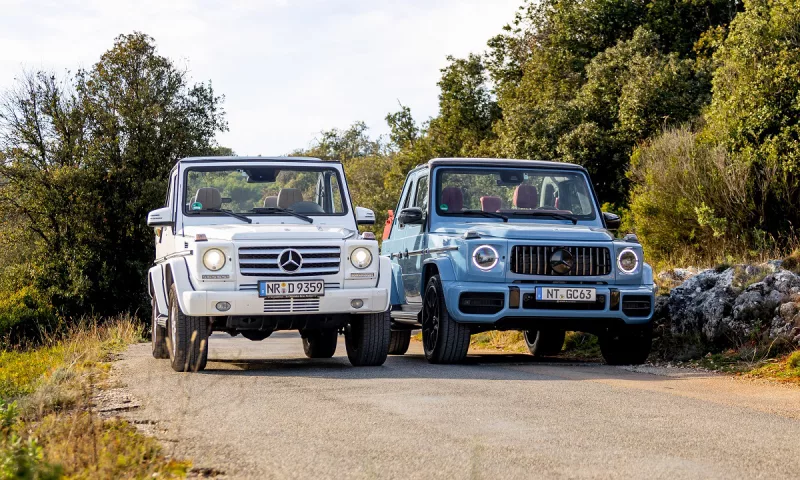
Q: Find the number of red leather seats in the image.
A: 3